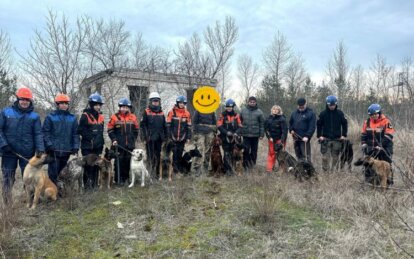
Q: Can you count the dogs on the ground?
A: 12